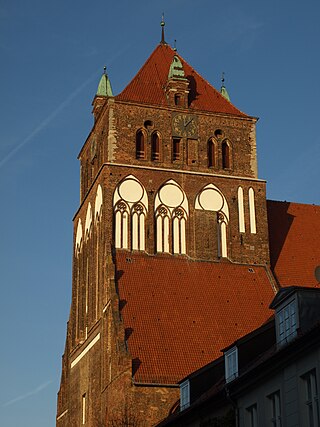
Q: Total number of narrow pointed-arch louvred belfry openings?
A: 4